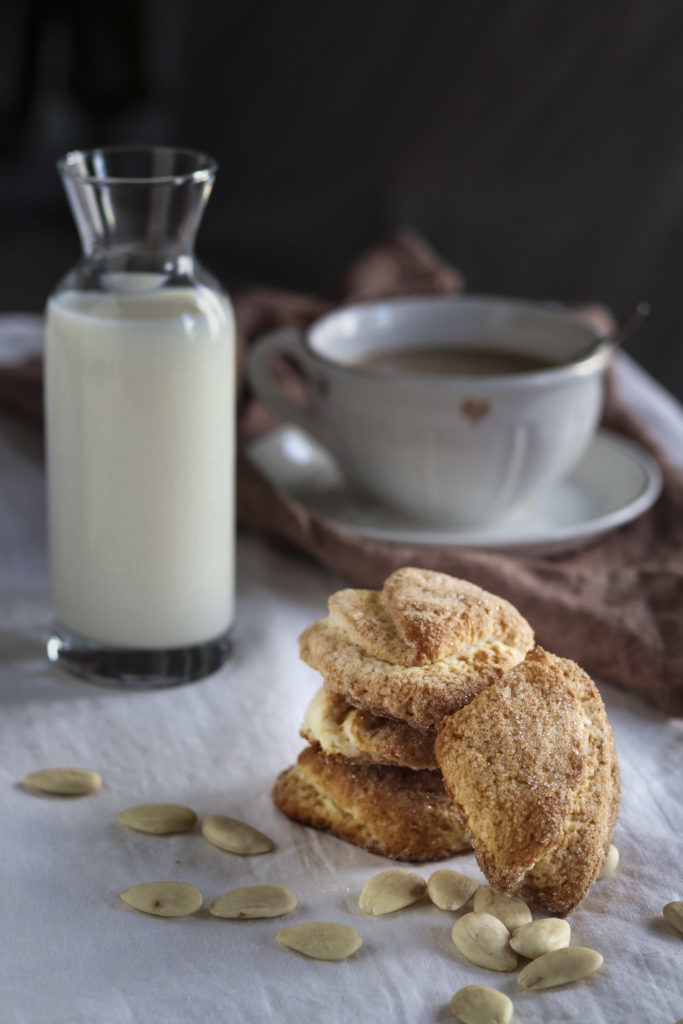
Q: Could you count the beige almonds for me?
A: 15